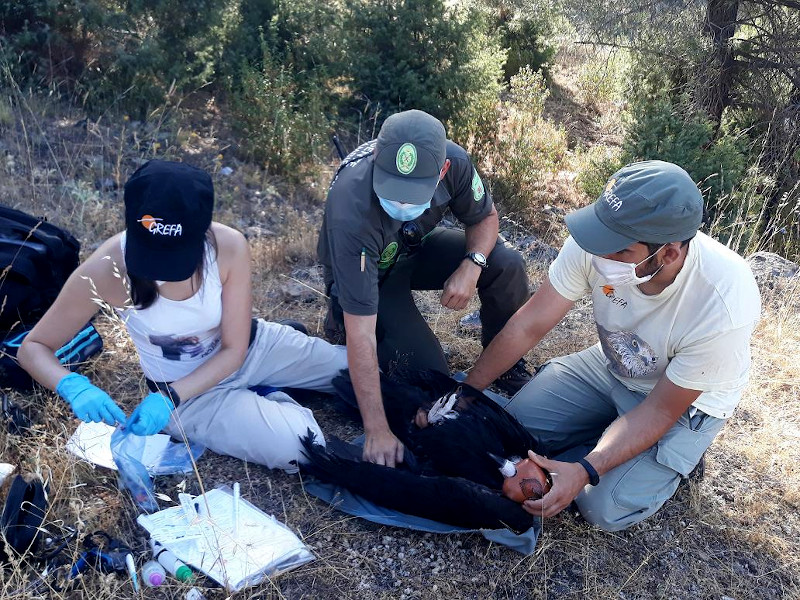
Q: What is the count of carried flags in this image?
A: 0